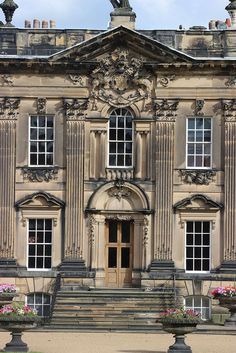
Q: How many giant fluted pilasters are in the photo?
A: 4